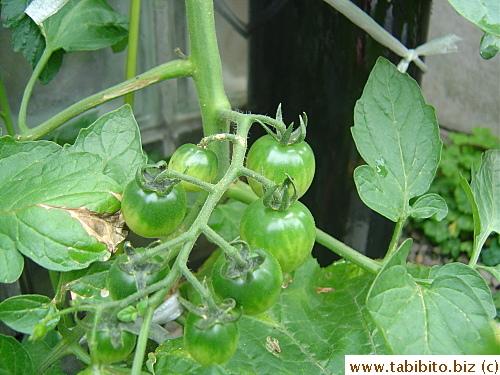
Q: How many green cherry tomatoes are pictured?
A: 8